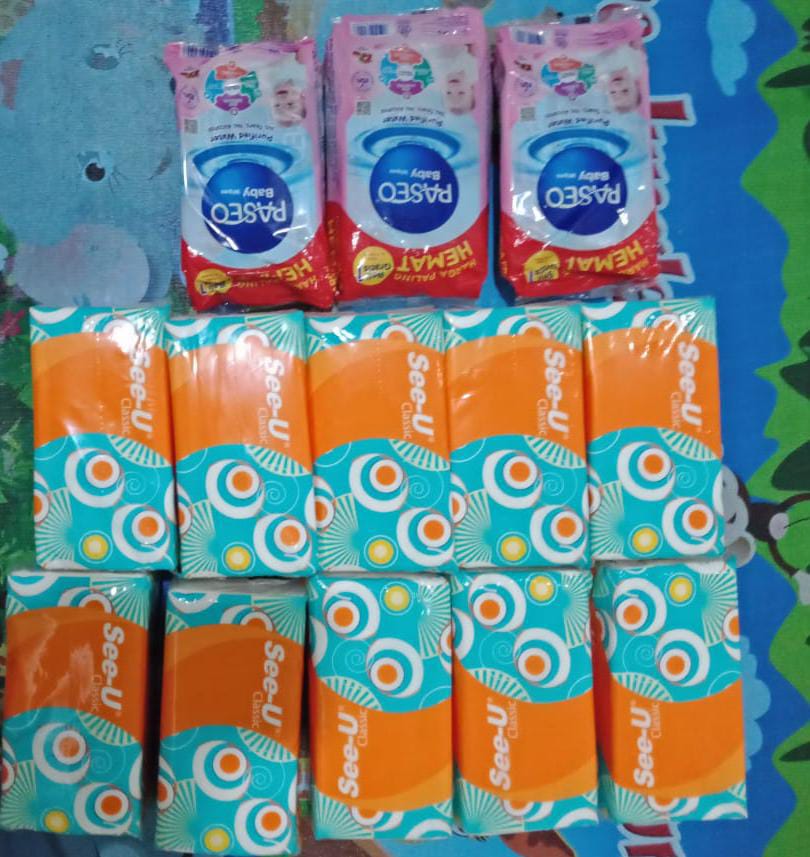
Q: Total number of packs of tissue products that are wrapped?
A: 13